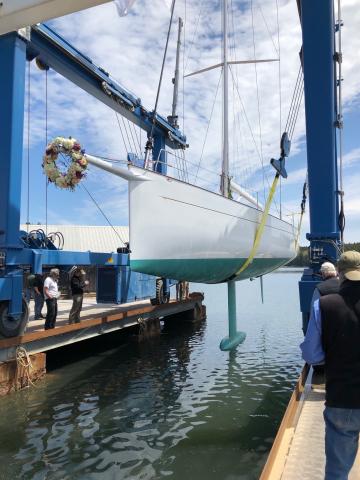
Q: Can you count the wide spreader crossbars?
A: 1